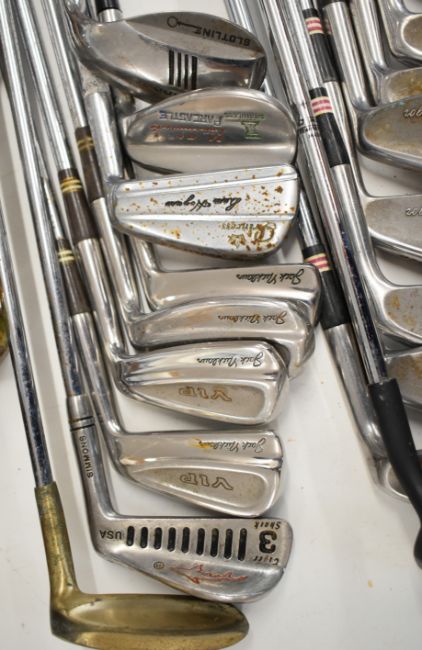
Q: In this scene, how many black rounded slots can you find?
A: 9